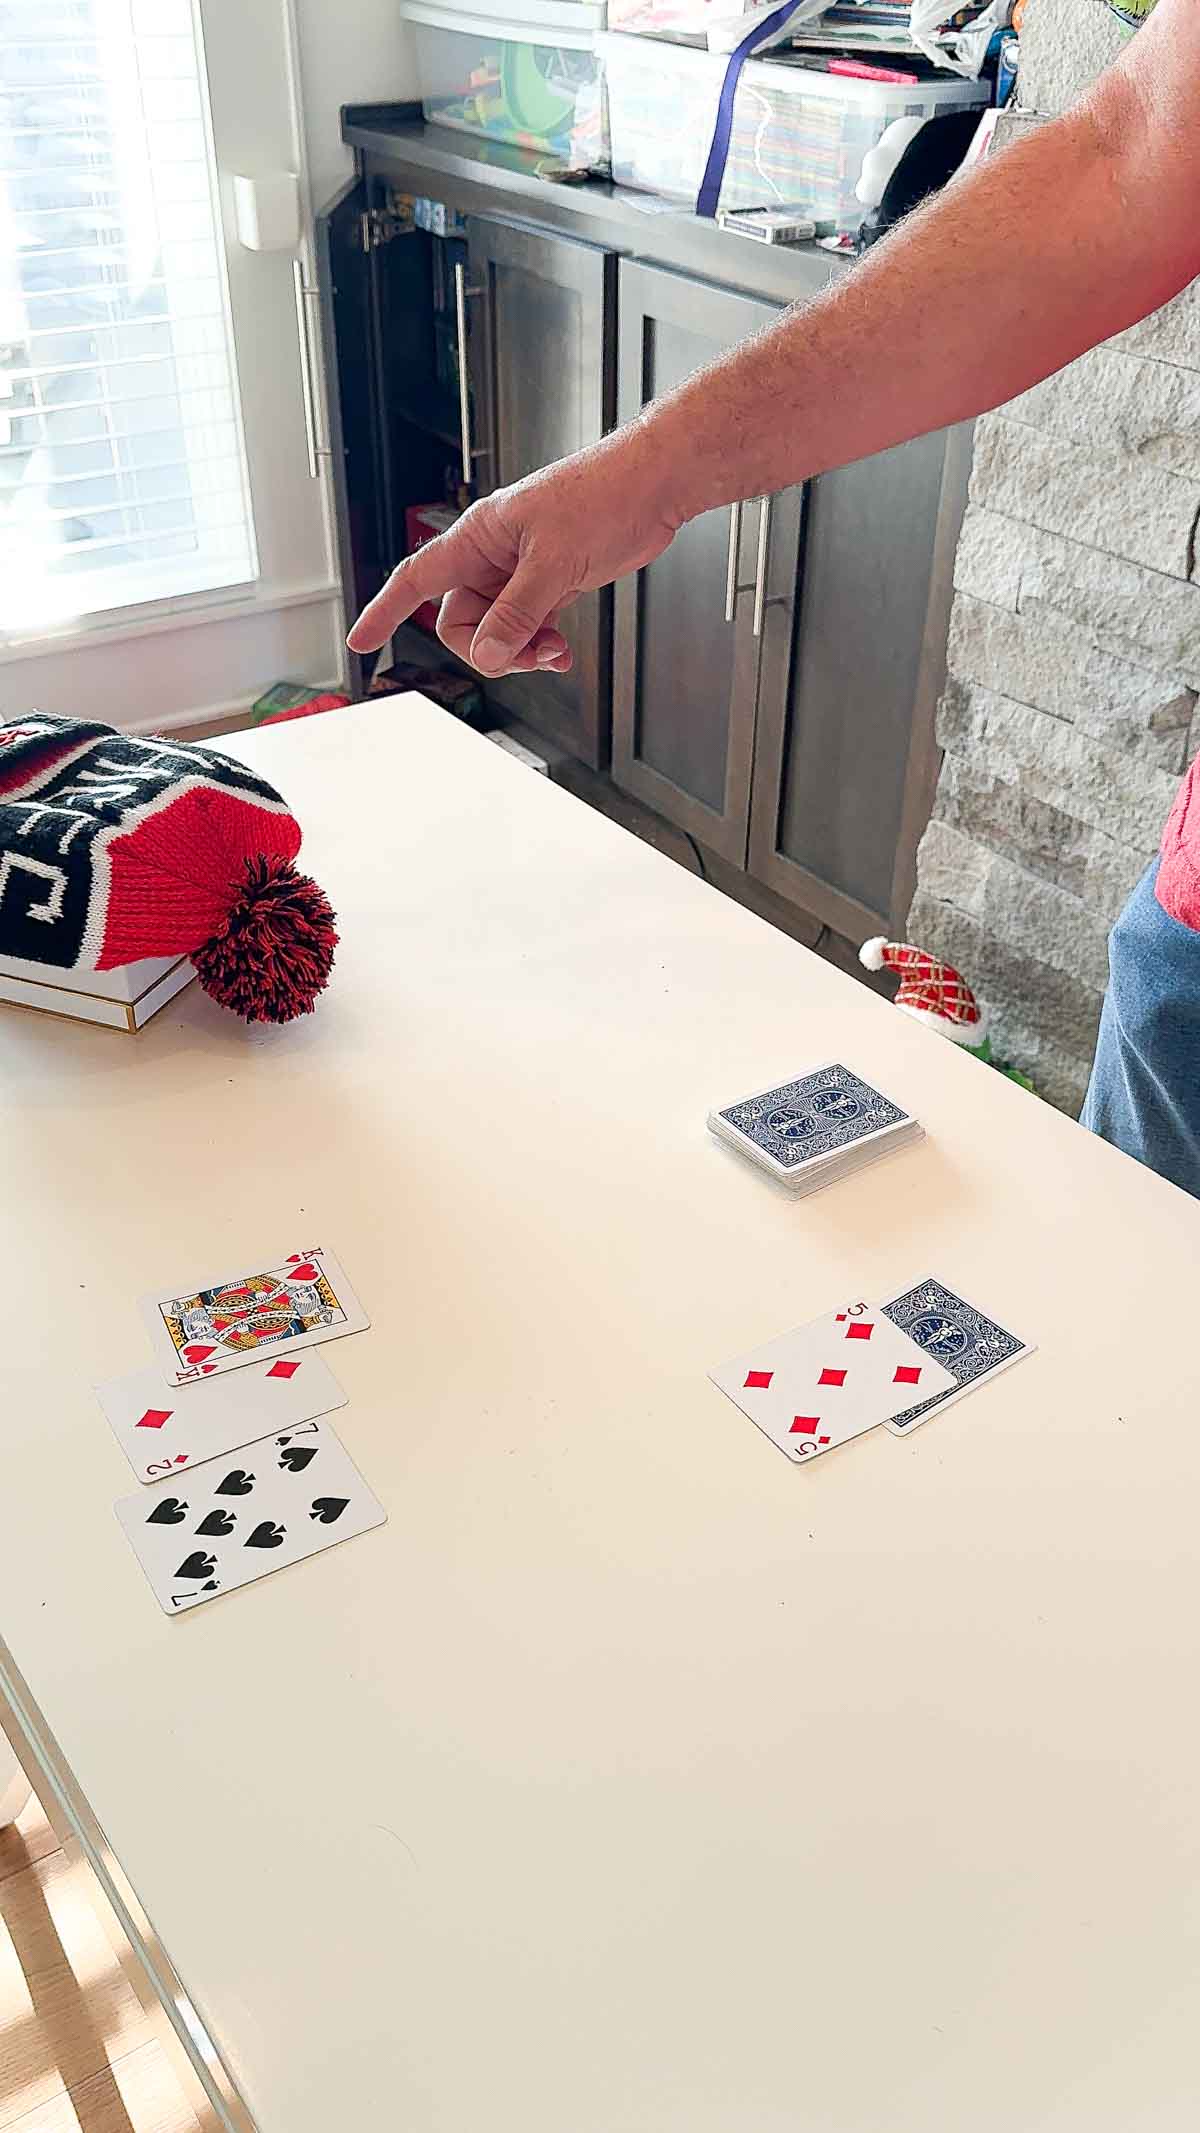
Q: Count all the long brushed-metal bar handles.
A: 4